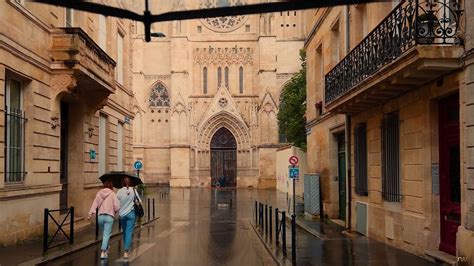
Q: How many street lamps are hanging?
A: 1